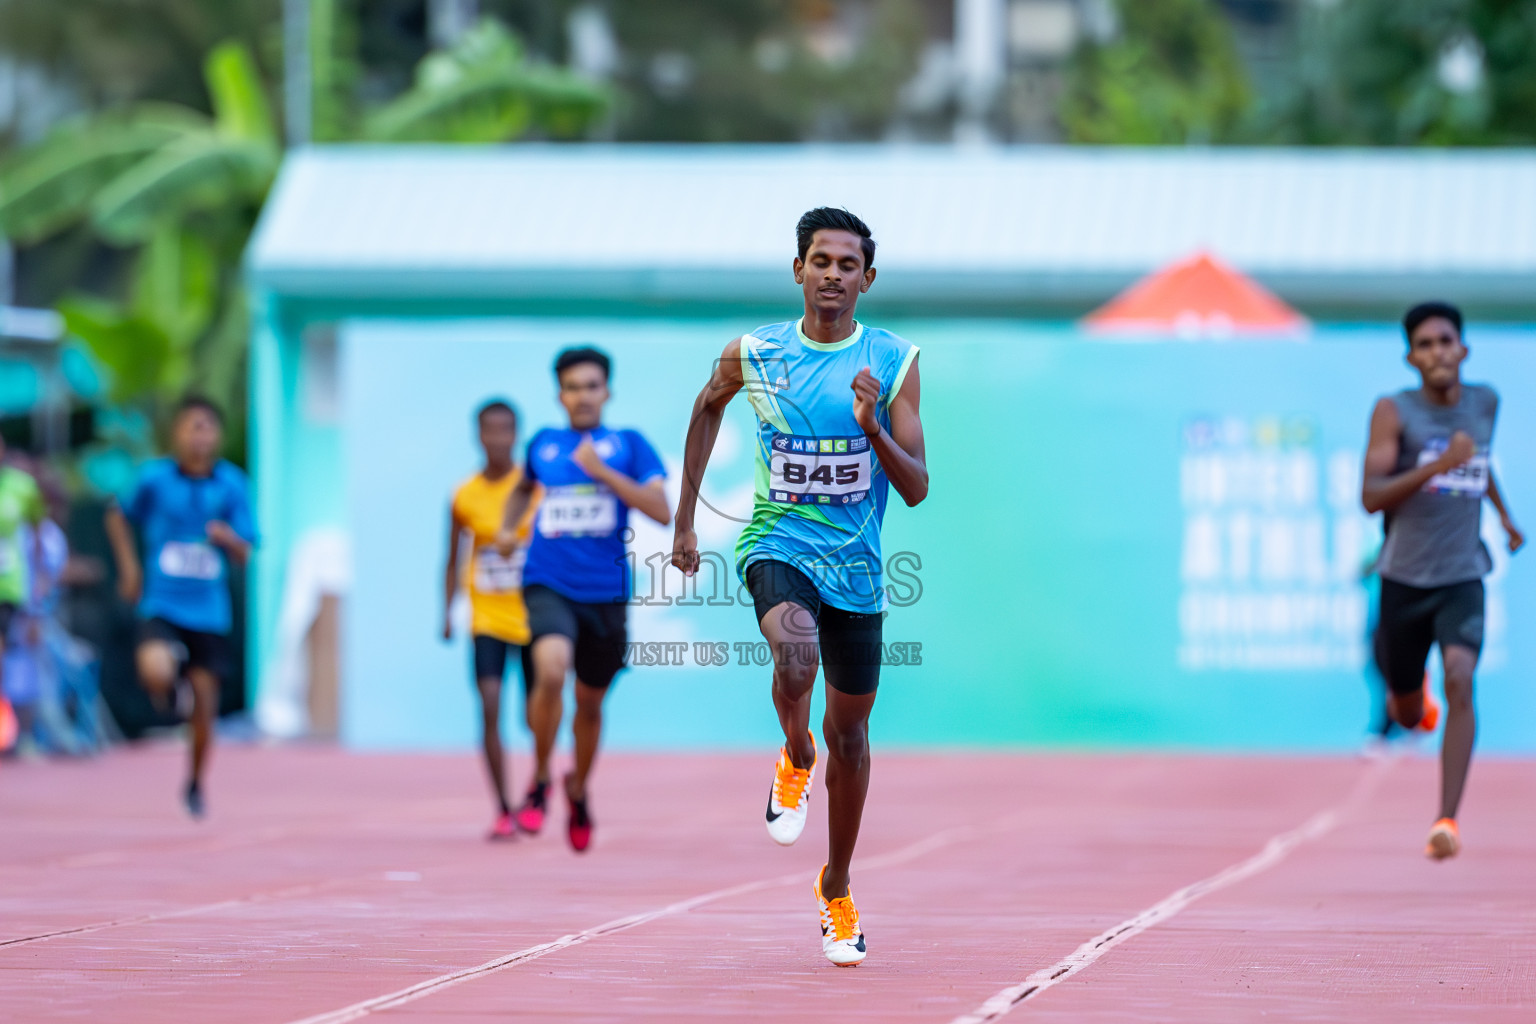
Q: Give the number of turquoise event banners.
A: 1